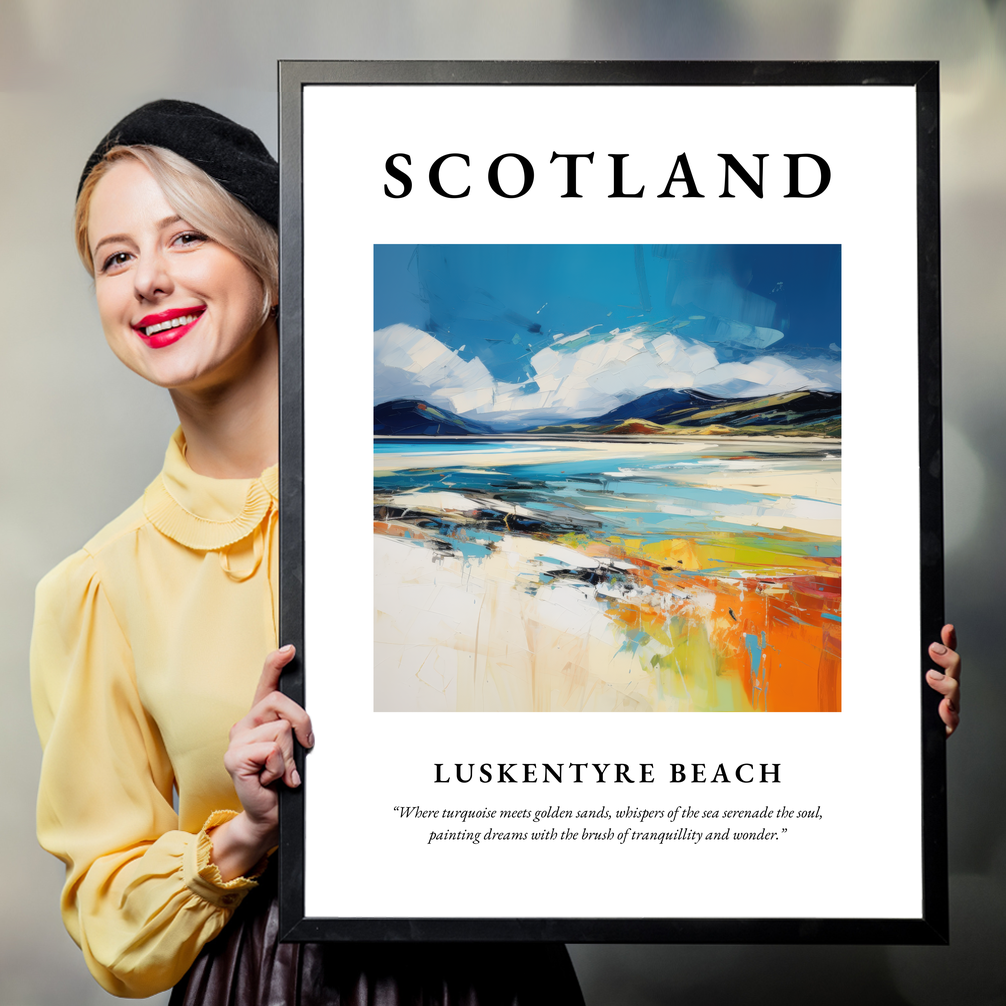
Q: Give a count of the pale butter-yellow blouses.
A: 1